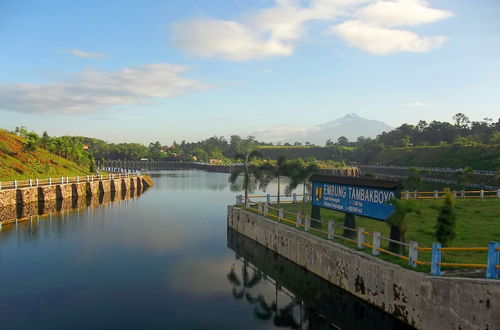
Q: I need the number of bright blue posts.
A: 2